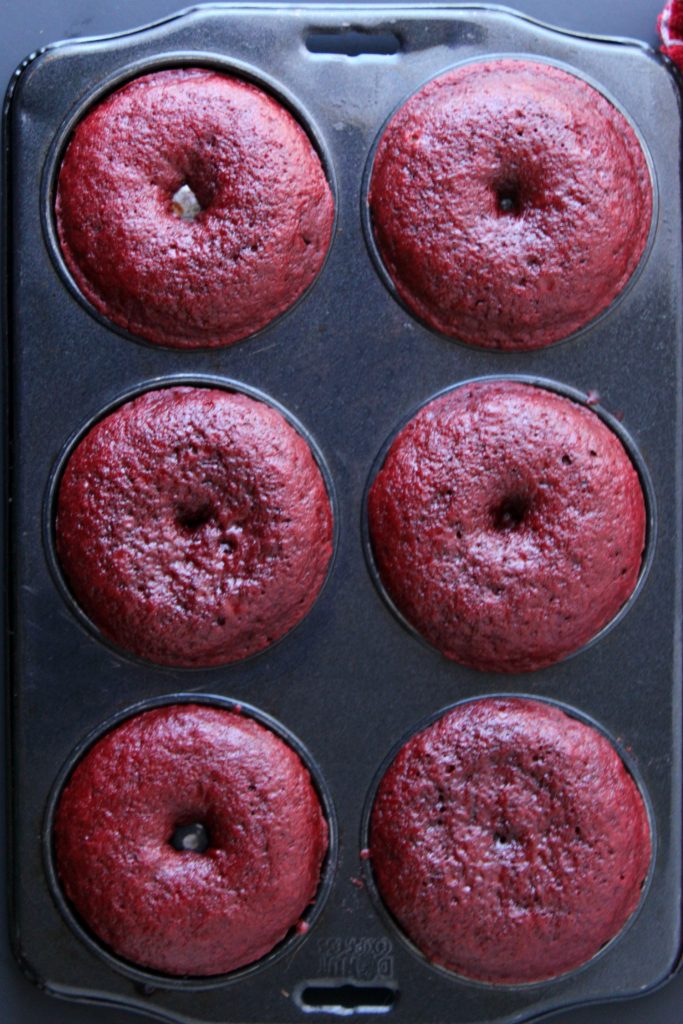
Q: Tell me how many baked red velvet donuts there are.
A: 6